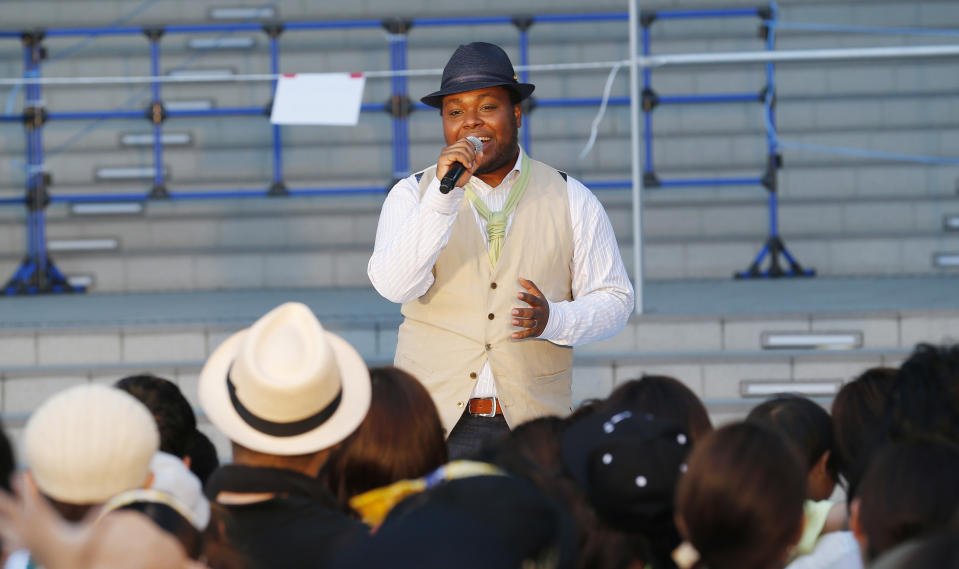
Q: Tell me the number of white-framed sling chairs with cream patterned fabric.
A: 0